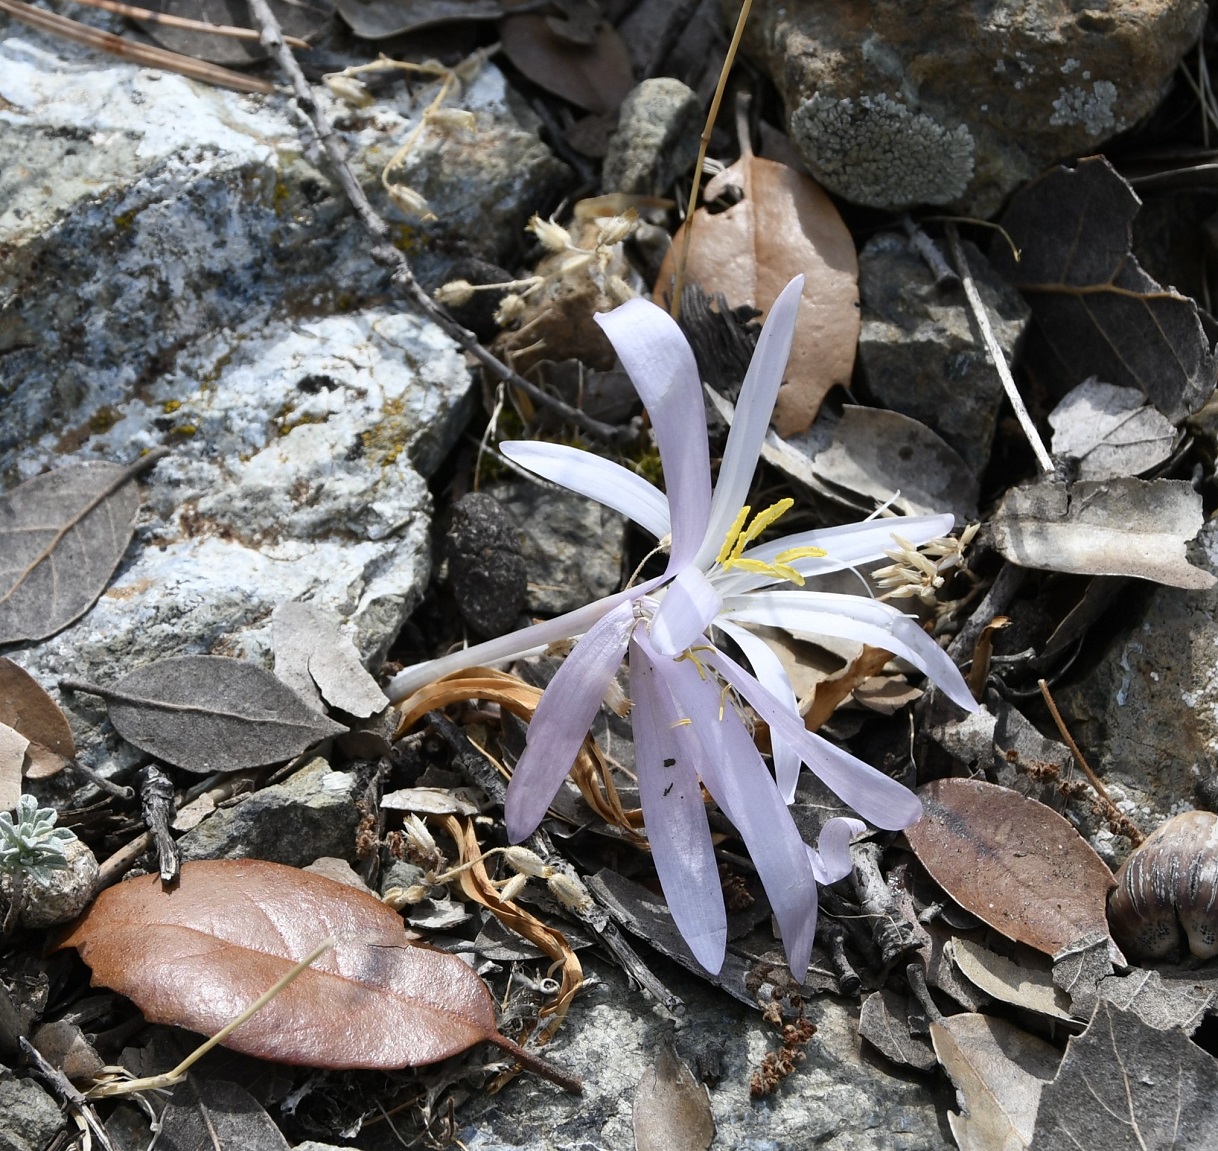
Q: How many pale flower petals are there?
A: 12